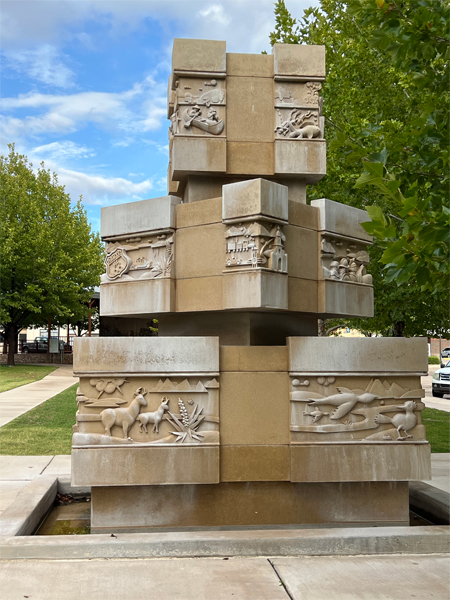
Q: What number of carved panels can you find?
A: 7